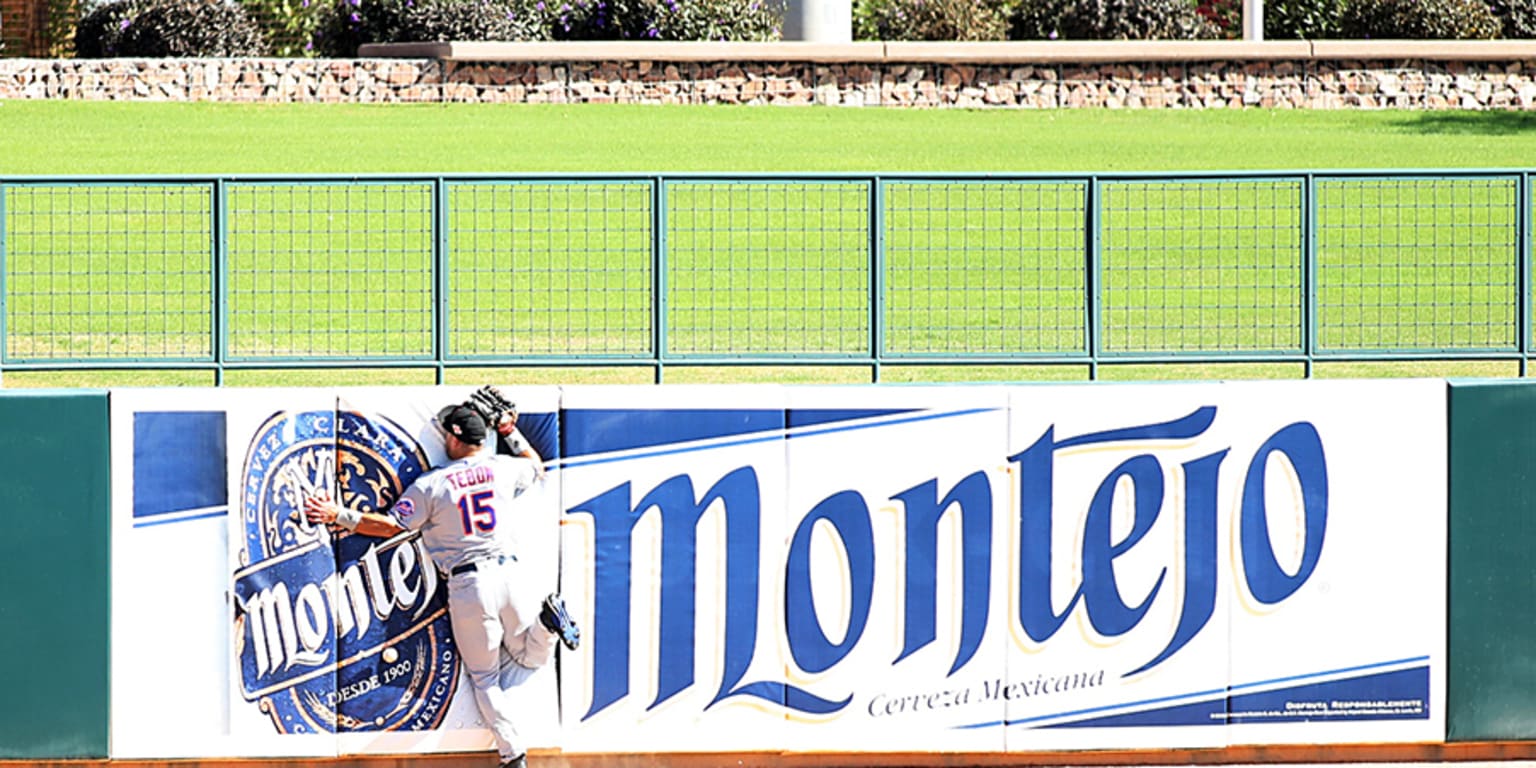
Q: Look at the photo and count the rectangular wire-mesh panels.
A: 7